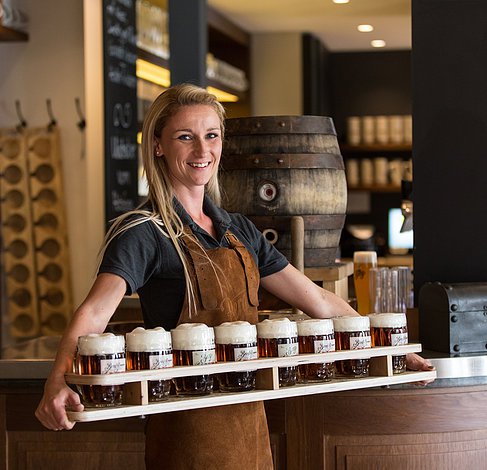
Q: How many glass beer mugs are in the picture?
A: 8